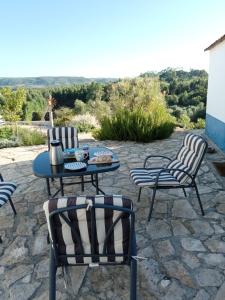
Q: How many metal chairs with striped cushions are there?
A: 4